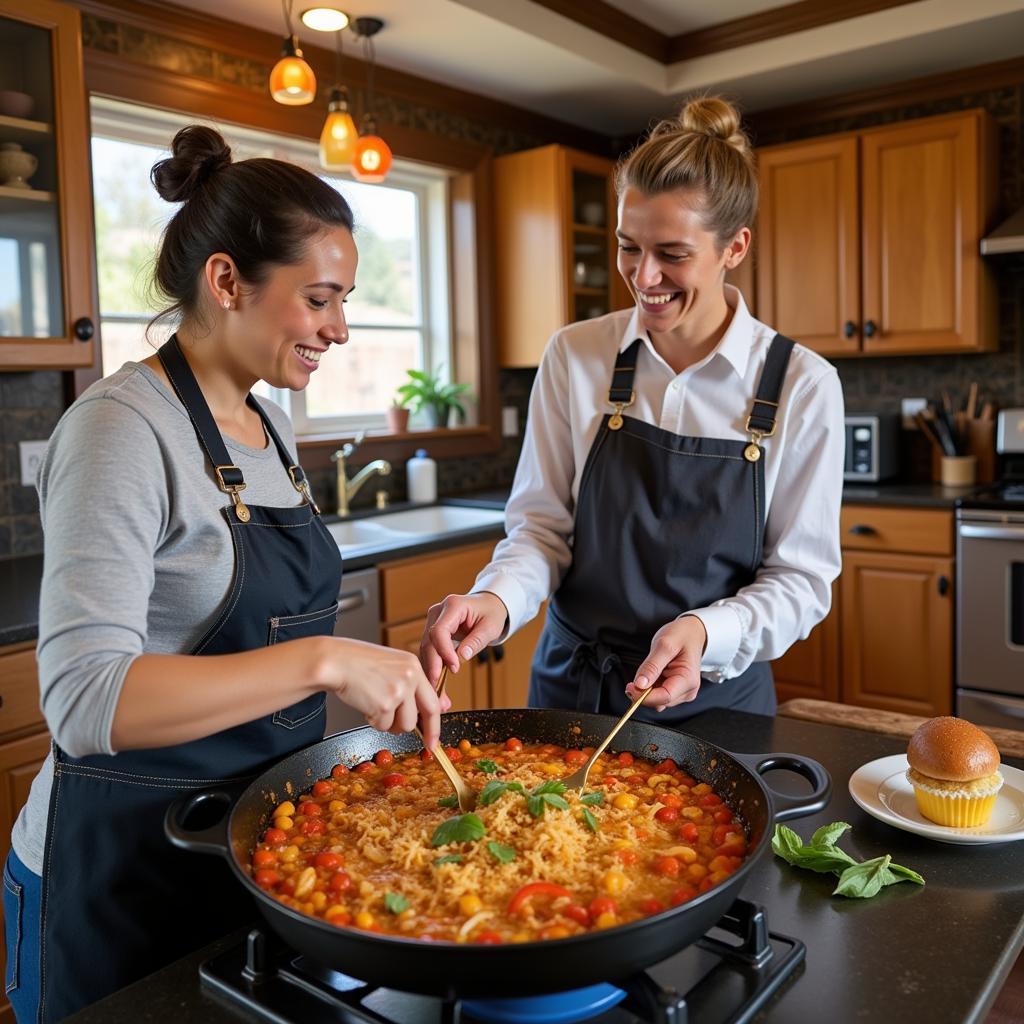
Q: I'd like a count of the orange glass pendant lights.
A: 3